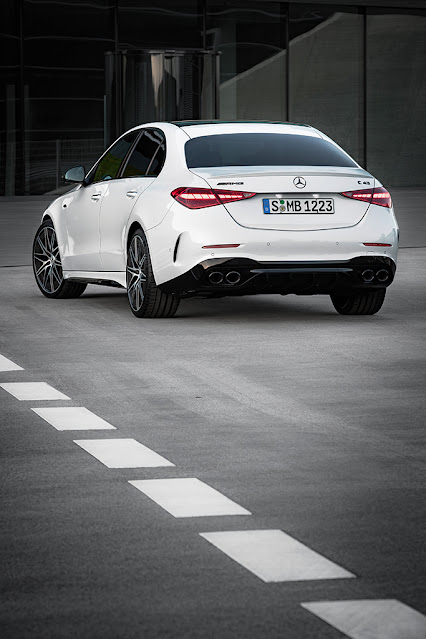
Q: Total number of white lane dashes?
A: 7